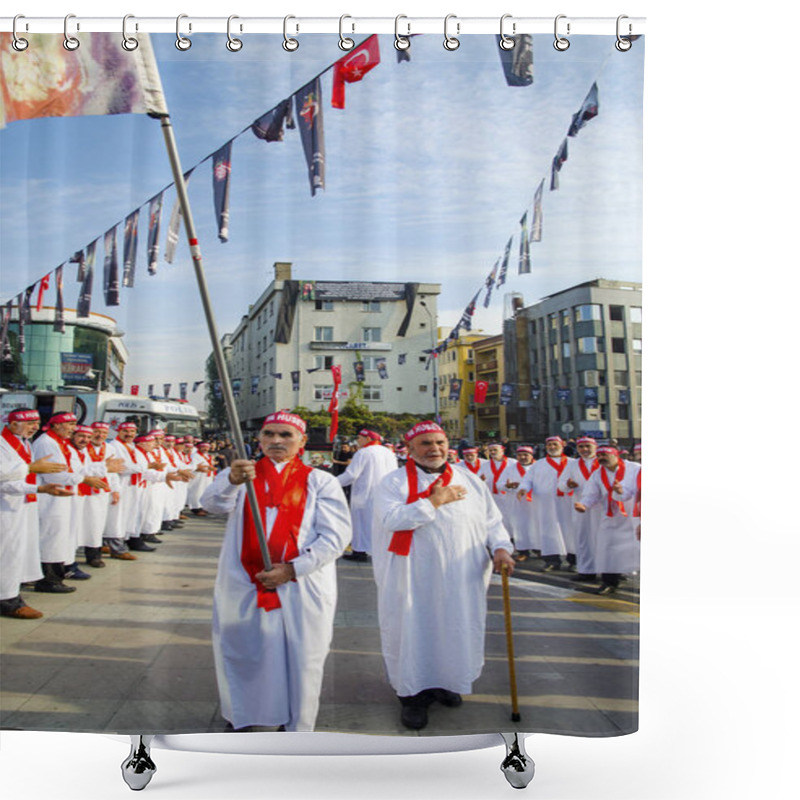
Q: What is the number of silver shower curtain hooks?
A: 12